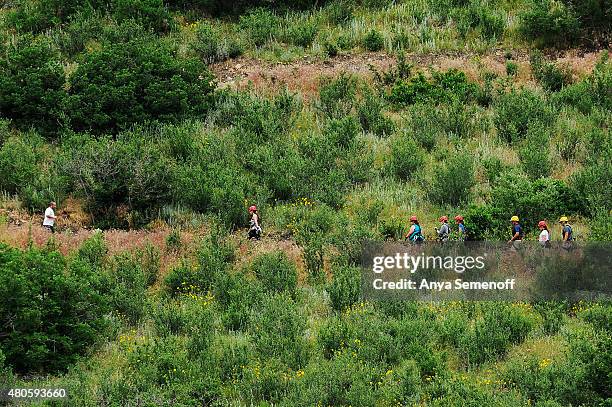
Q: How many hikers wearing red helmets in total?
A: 5